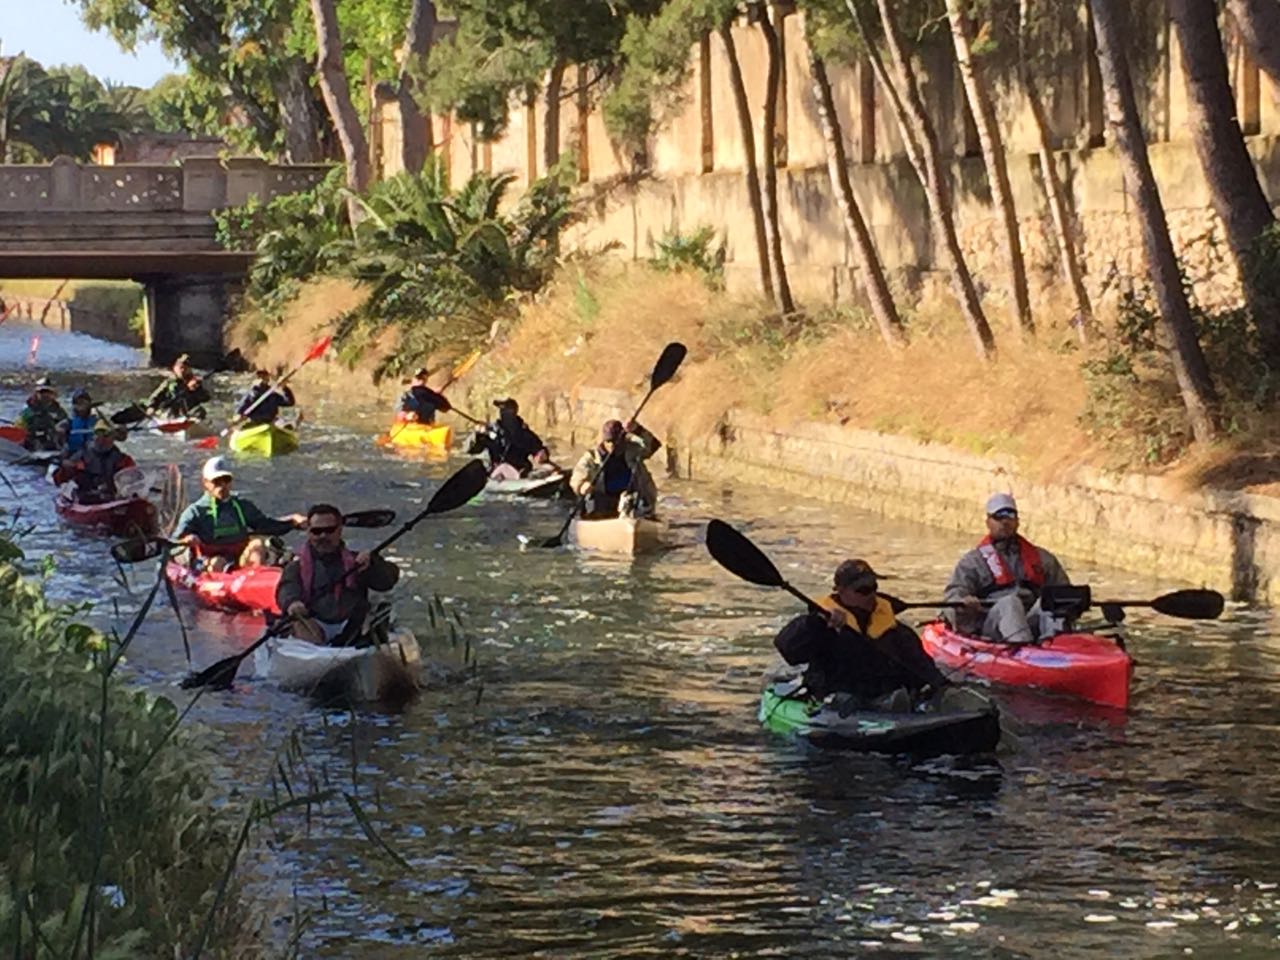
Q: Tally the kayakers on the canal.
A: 12